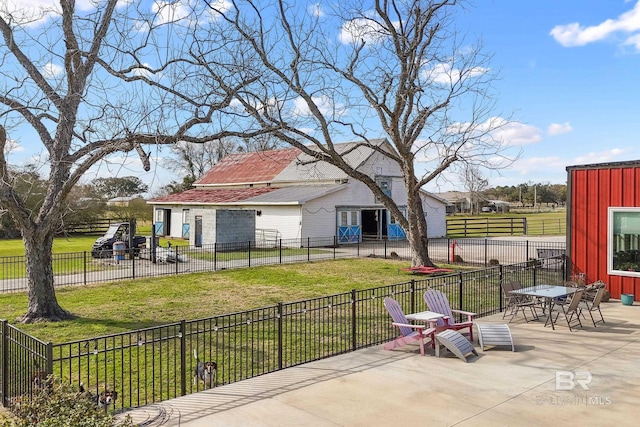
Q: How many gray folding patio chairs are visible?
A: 4